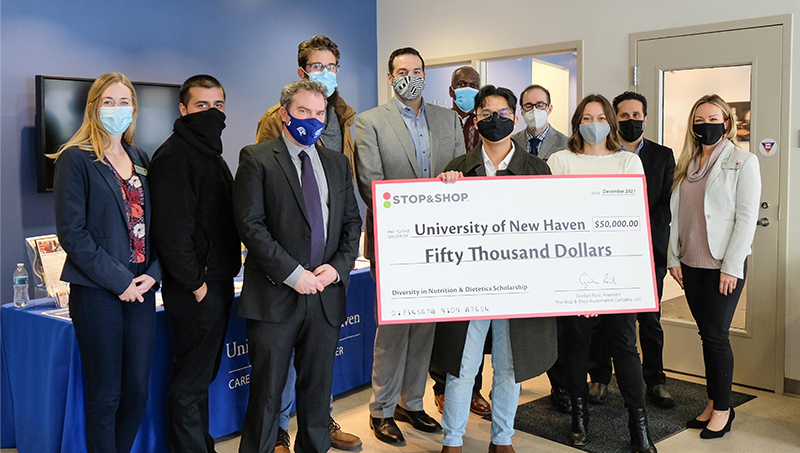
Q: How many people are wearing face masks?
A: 11